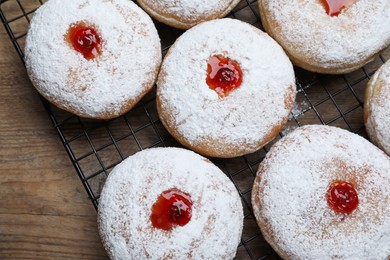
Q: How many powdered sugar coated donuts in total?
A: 7